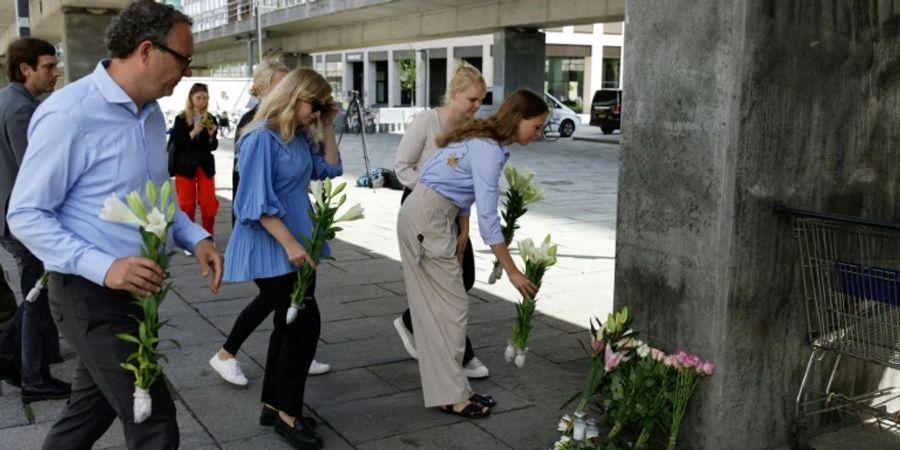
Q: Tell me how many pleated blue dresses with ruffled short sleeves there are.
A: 1